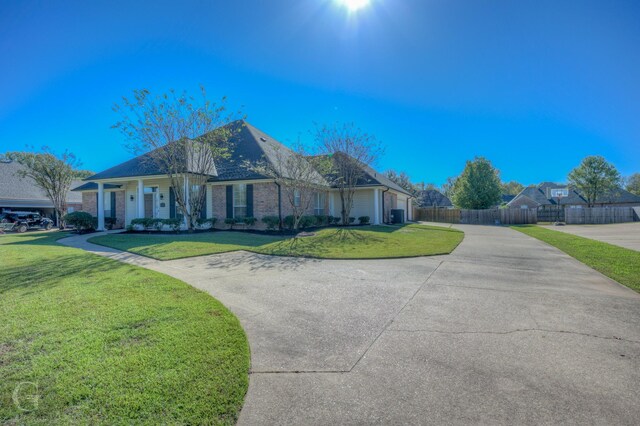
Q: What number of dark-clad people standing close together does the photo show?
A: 0